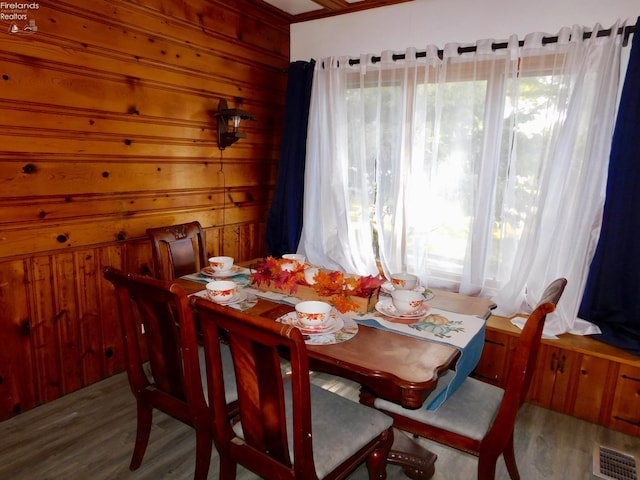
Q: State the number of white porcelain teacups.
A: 6